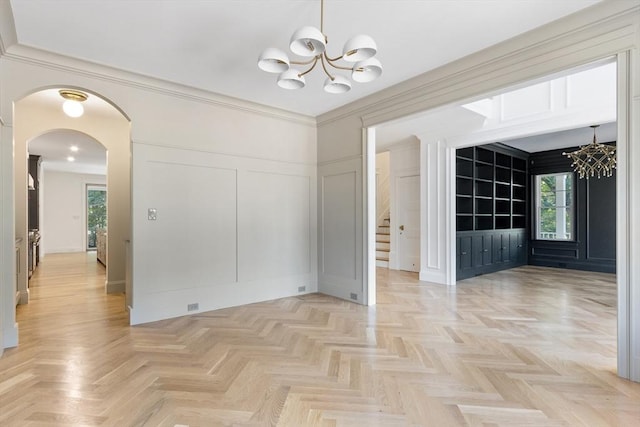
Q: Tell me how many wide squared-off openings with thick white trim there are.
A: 2